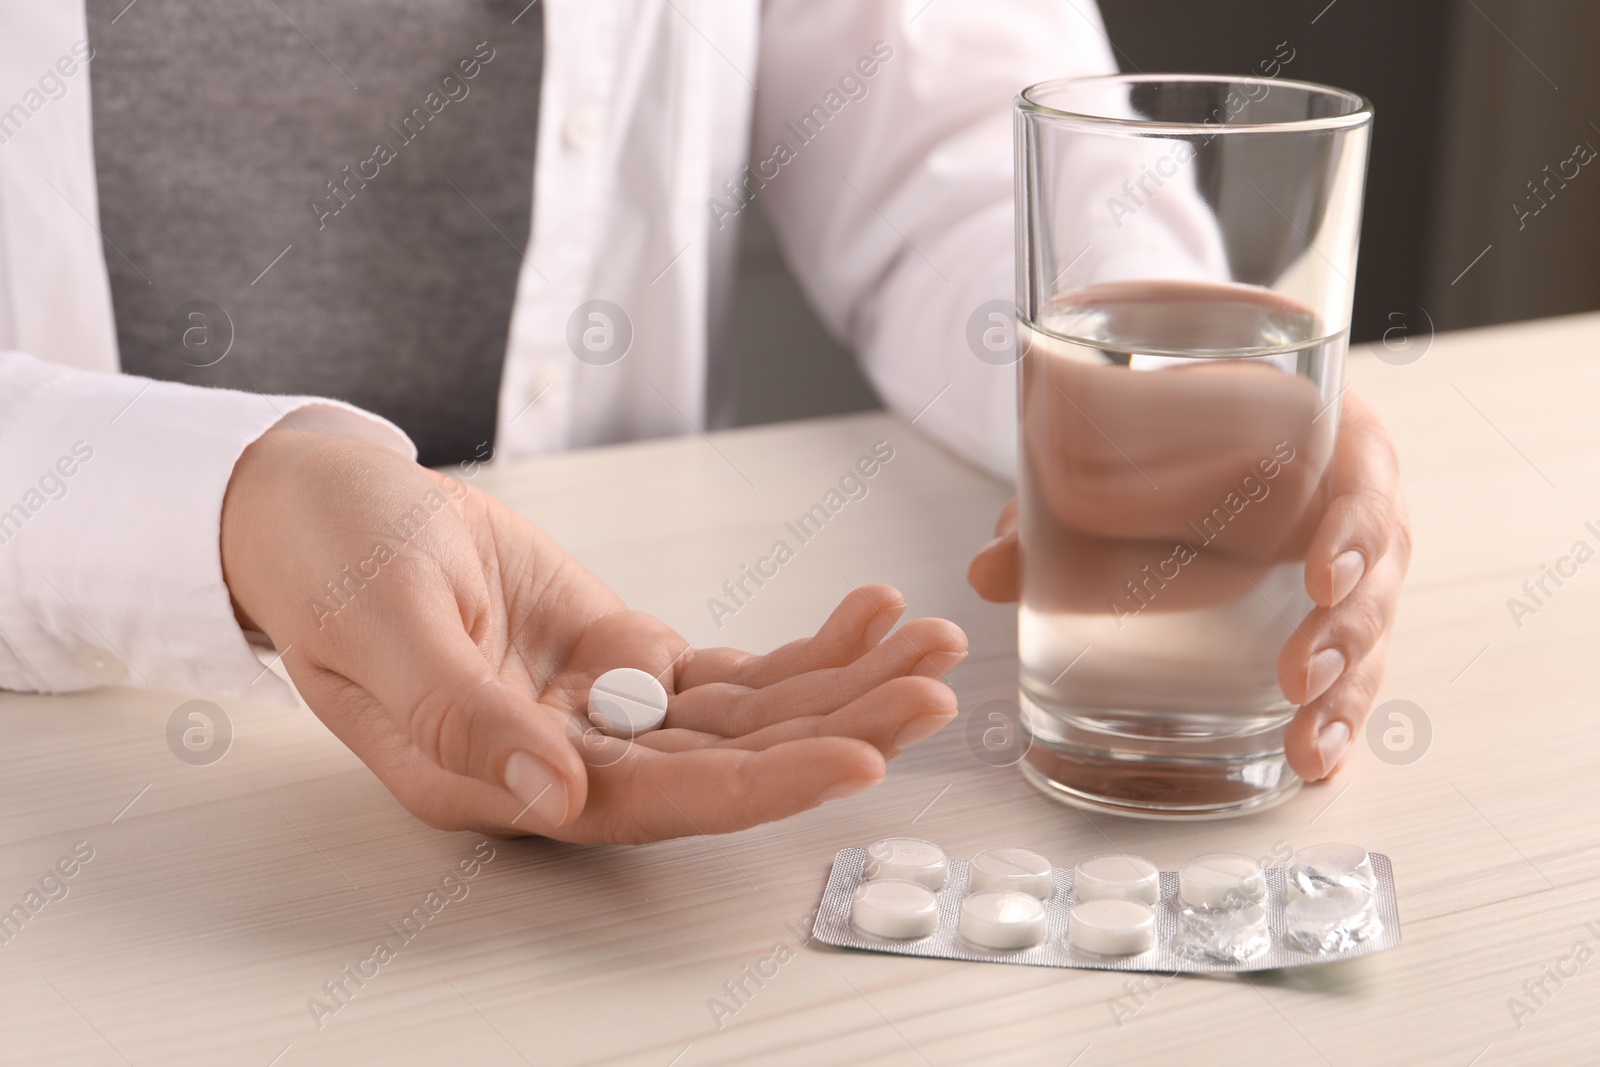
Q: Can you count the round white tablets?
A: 8